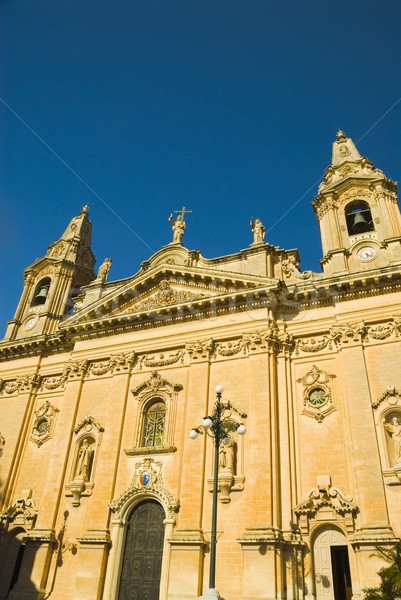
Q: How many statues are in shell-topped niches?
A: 3